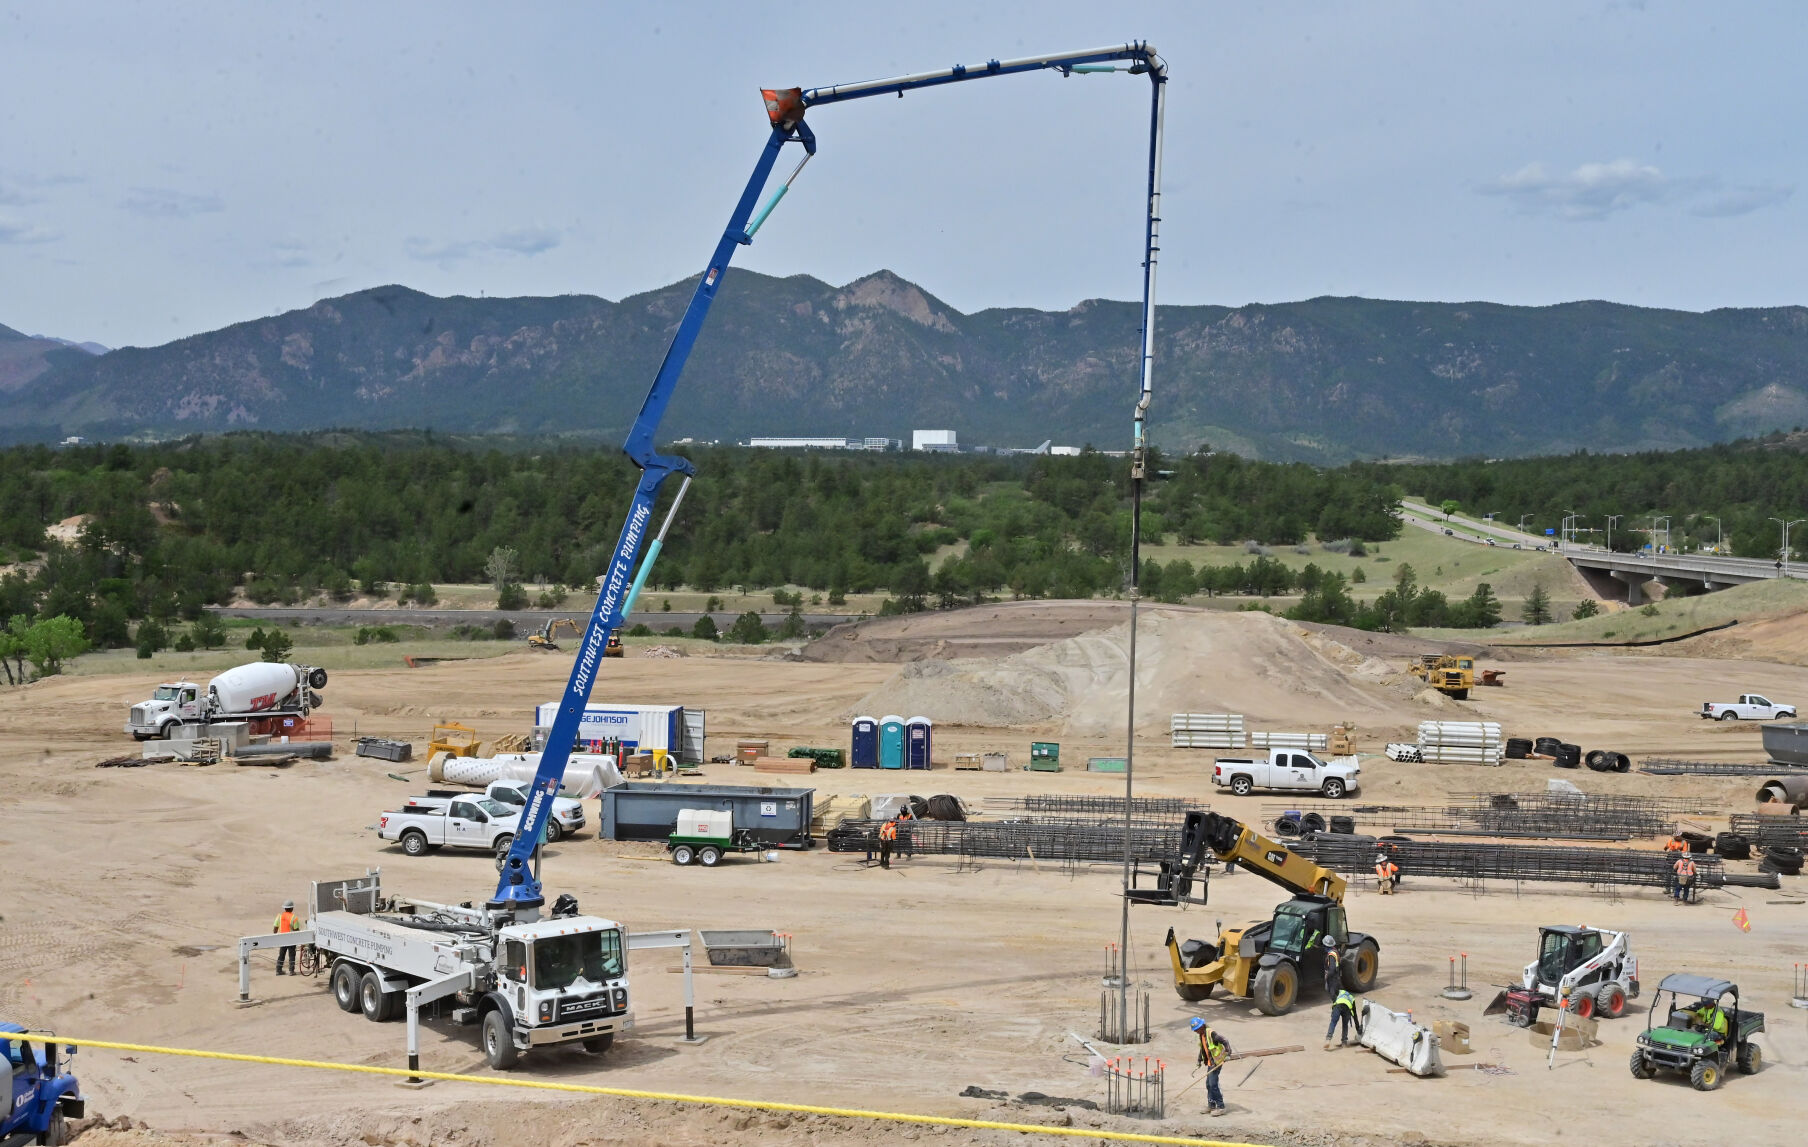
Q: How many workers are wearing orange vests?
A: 6